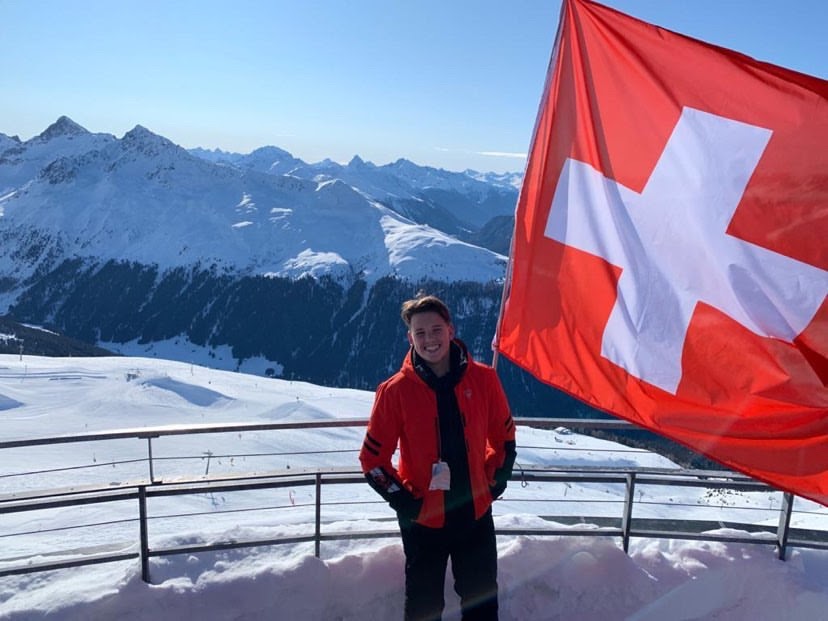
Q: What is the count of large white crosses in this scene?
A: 1